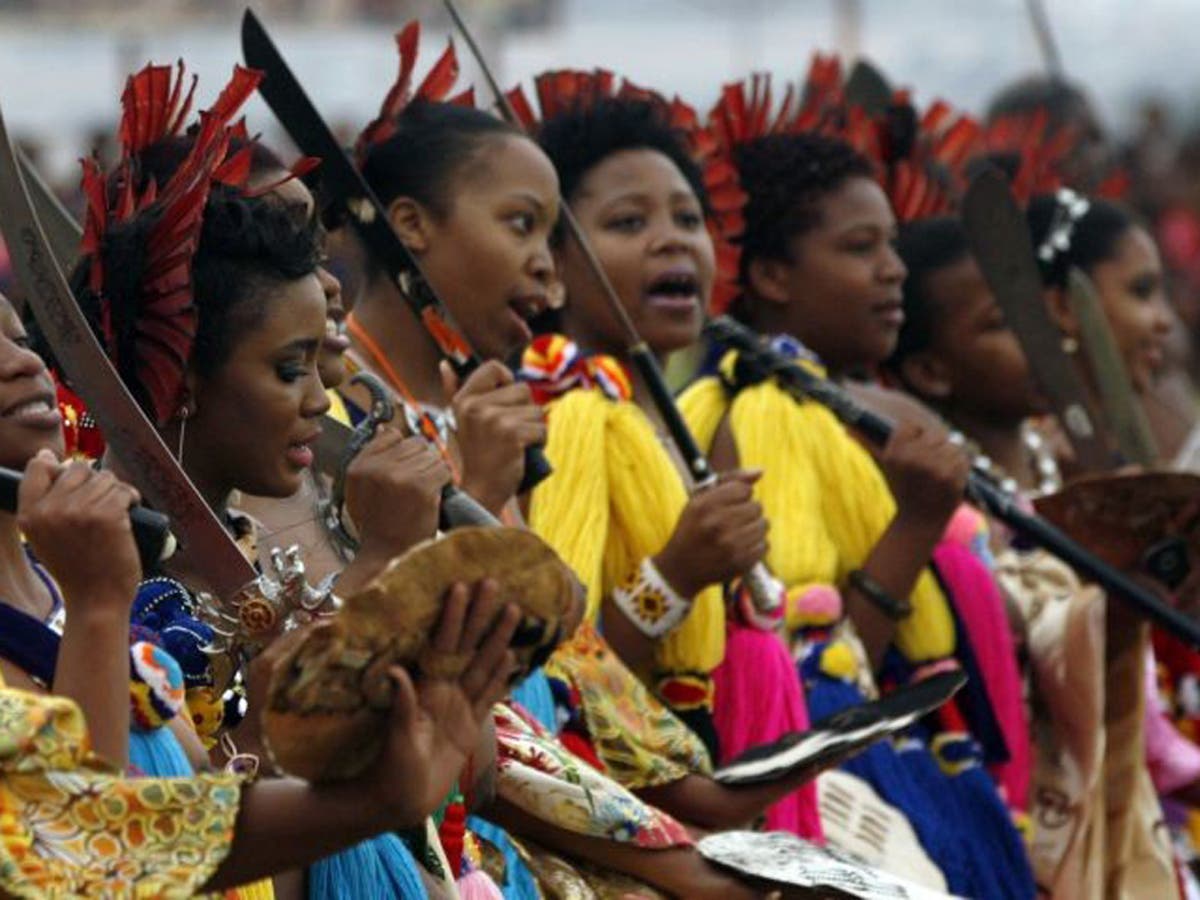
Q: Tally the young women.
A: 8